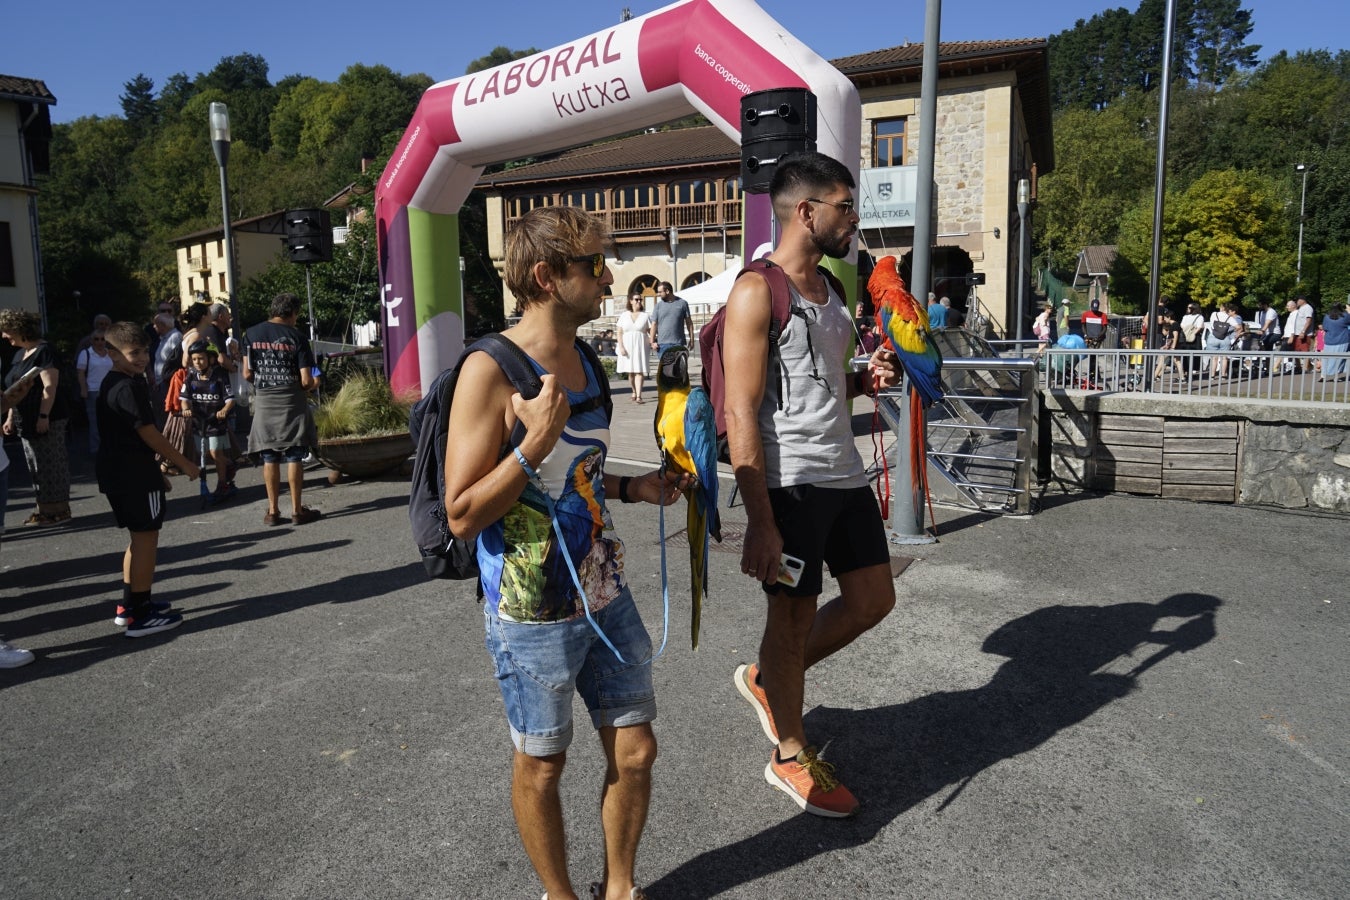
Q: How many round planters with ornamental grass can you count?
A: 1